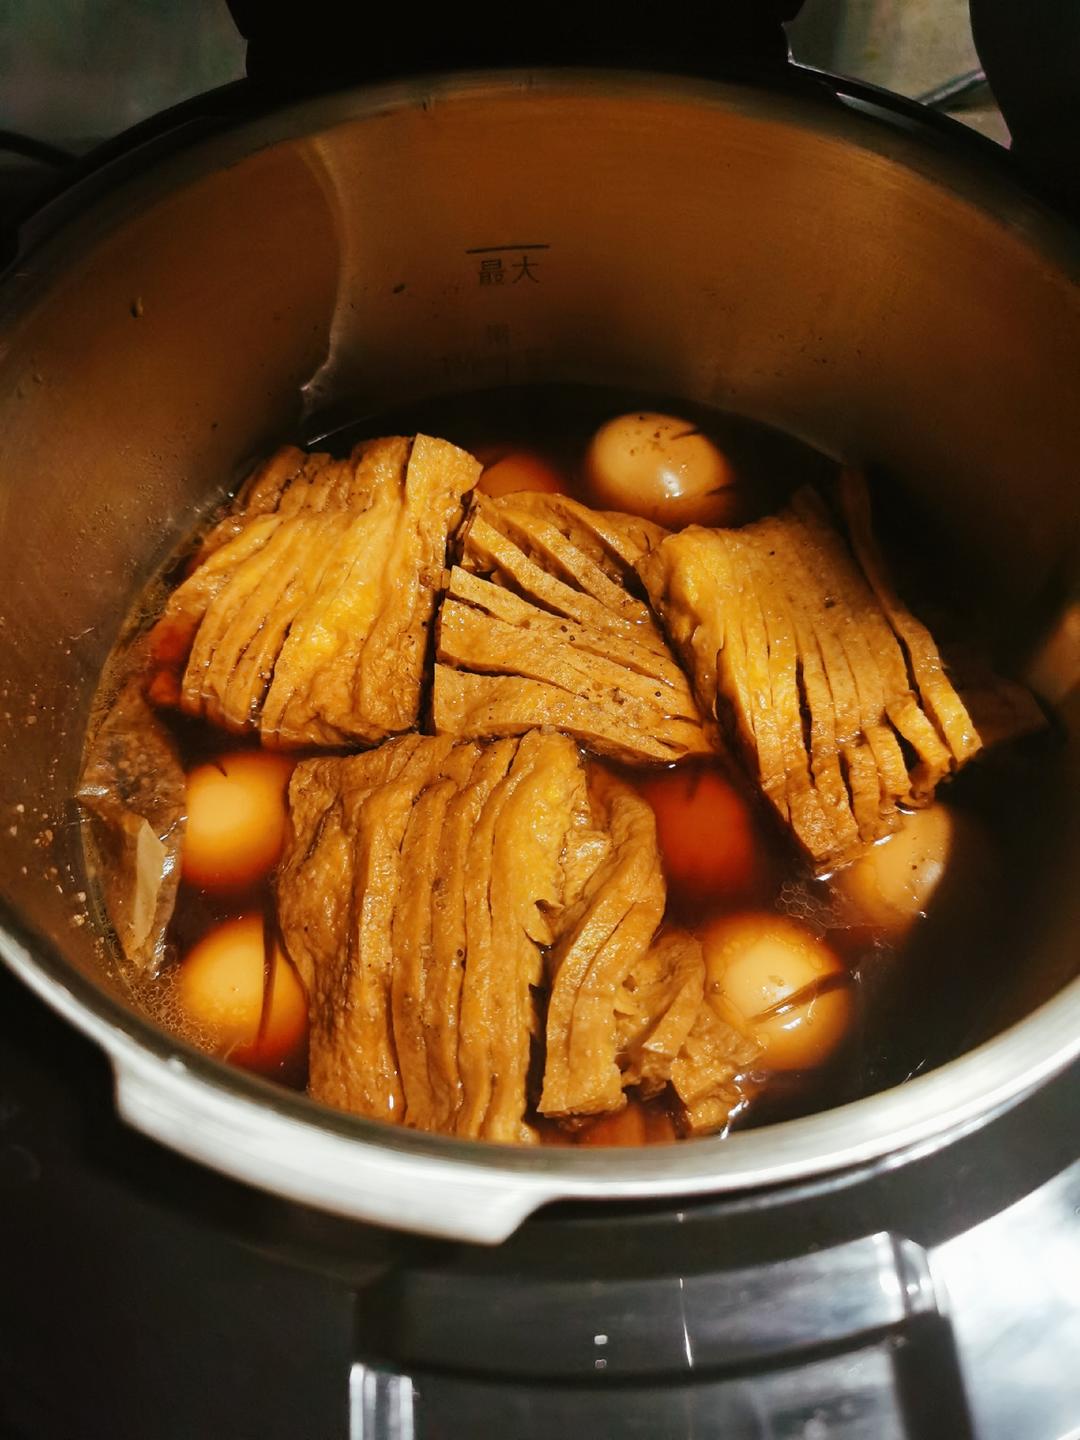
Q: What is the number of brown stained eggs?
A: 7